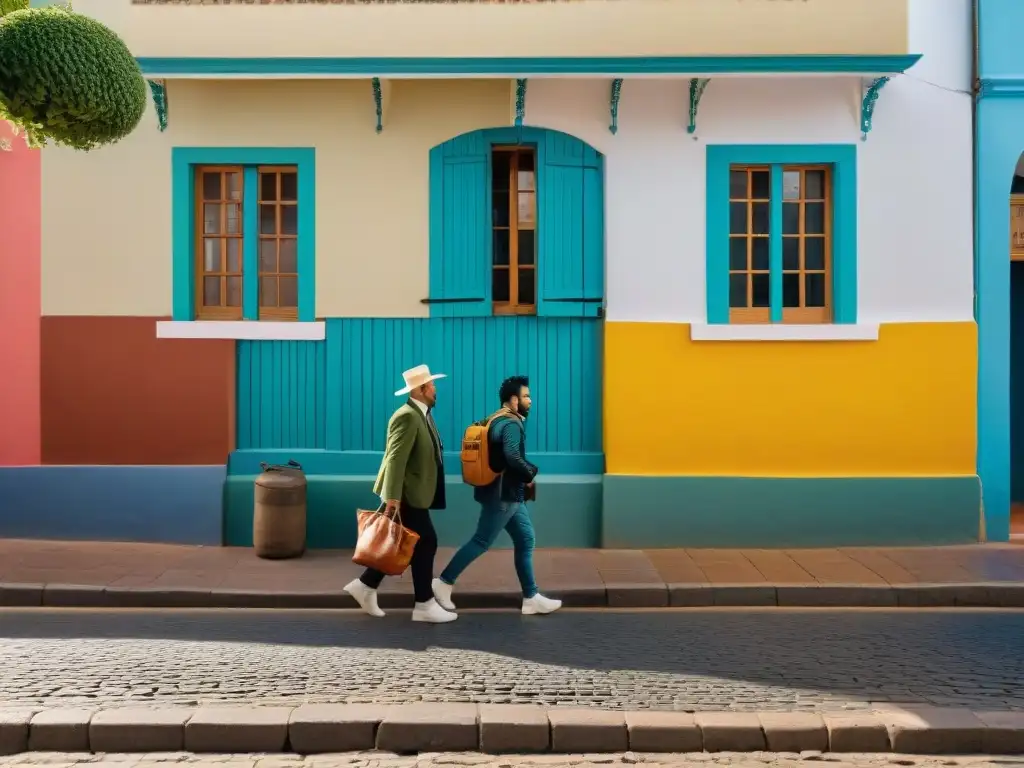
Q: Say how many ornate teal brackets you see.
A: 6